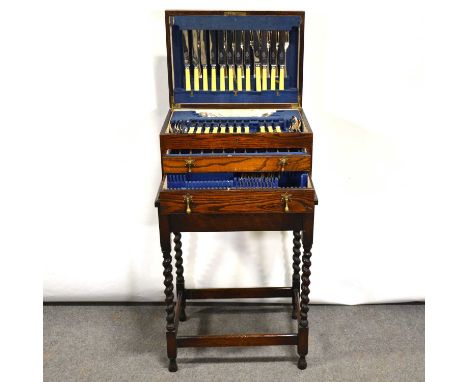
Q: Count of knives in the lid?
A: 12